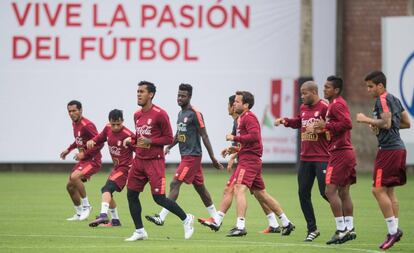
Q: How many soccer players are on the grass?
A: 9